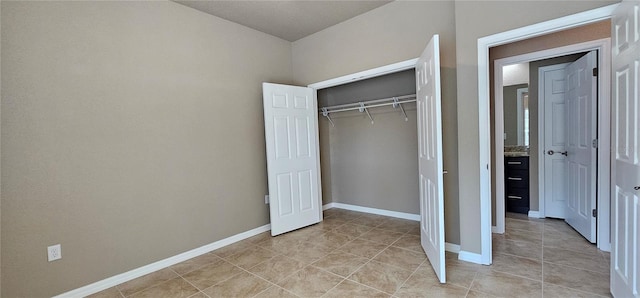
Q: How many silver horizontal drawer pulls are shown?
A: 3